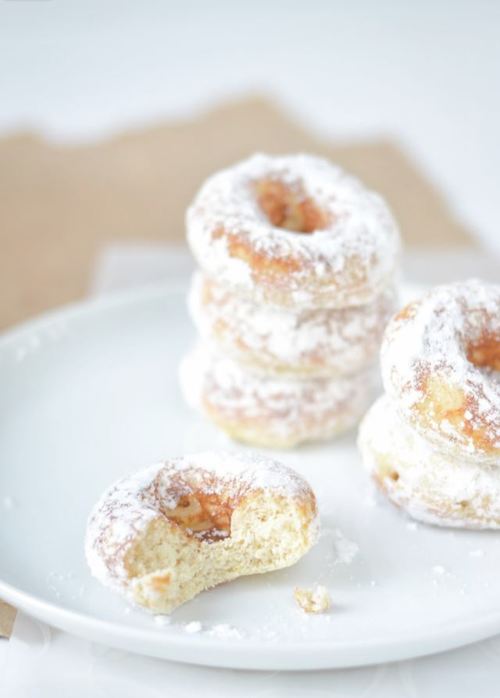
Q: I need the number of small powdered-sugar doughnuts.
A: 6